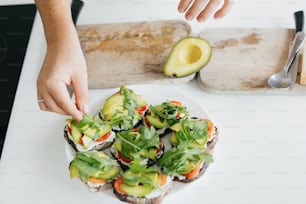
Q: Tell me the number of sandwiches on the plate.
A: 8